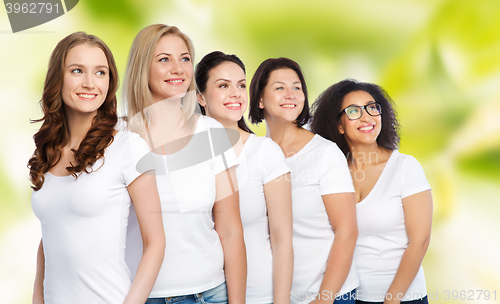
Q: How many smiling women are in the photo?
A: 5